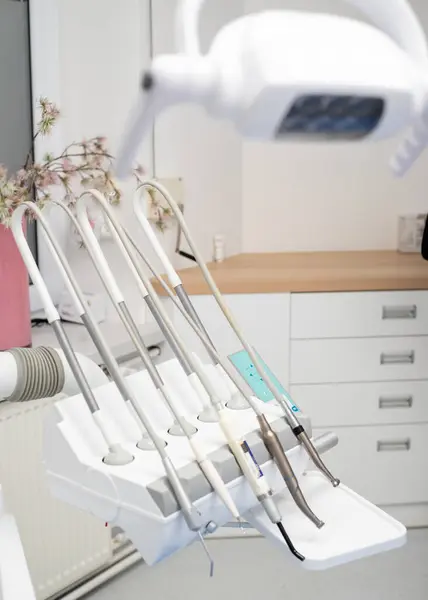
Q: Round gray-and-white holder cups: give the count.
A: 5